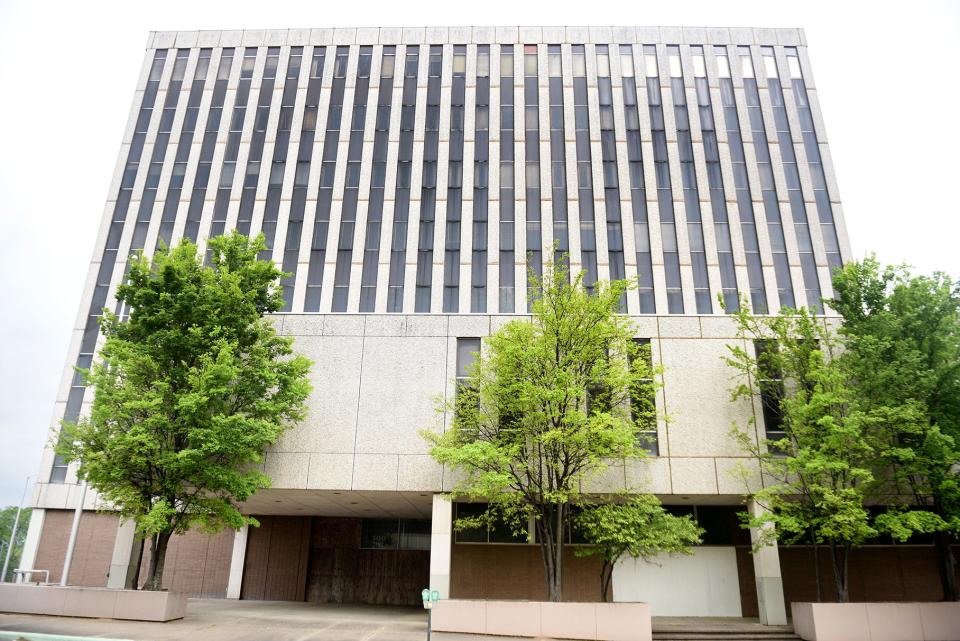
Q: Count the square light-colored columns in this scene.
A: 5